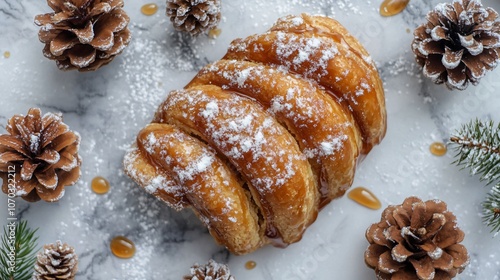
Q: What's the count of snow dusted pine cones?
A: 7